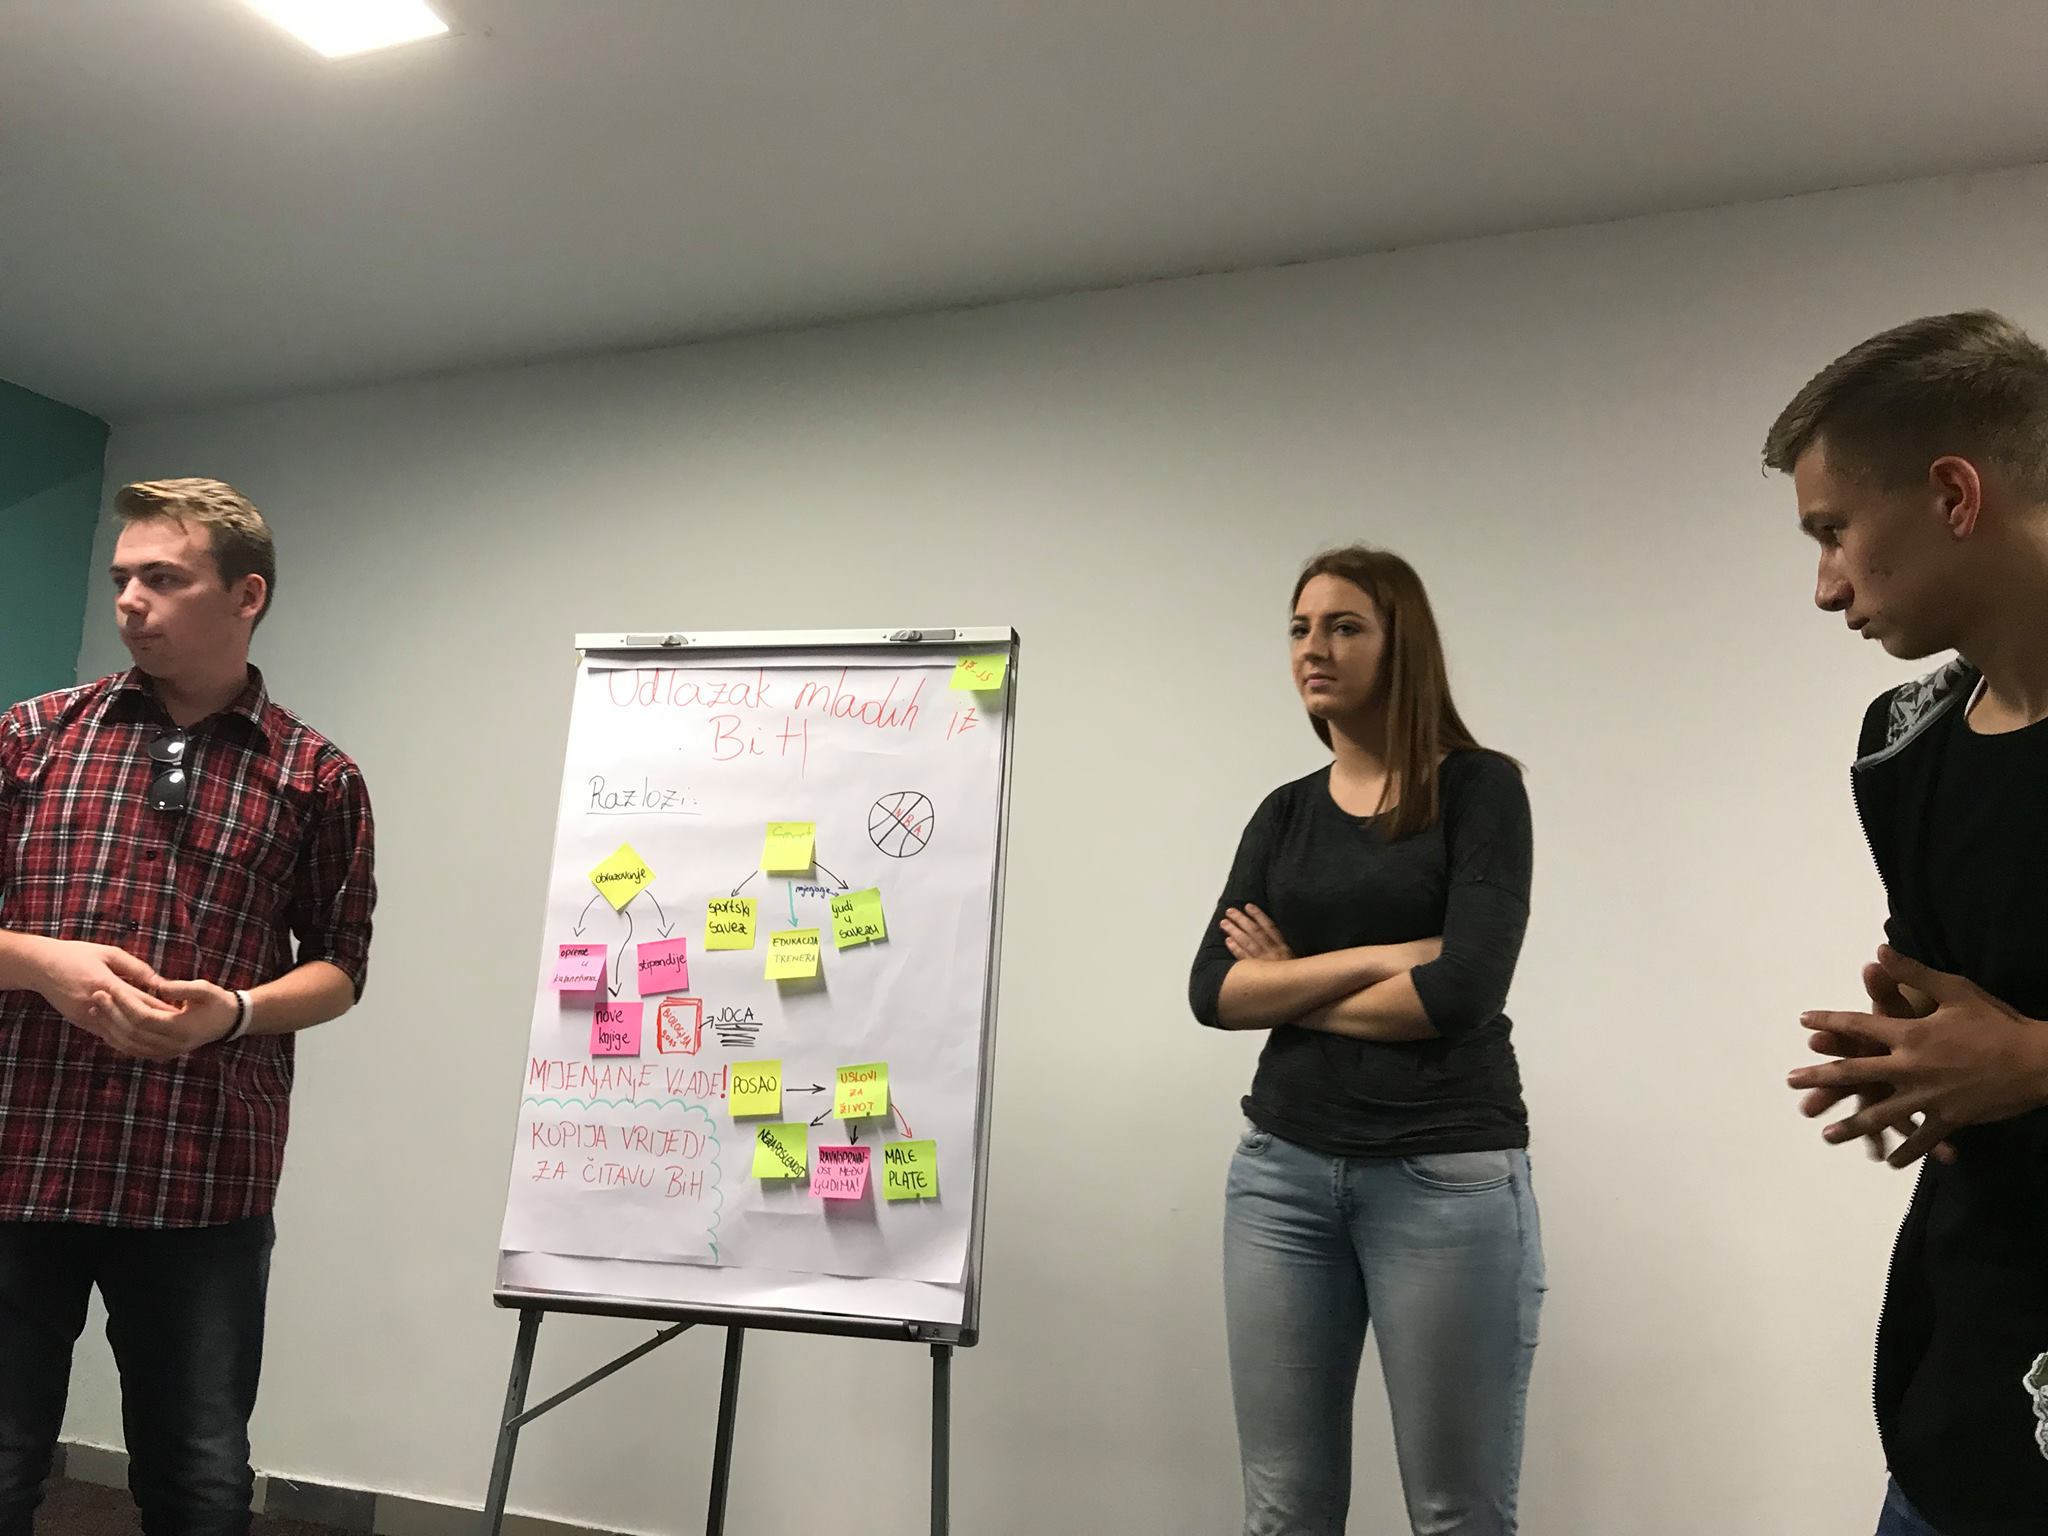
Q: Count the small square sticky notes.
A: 14